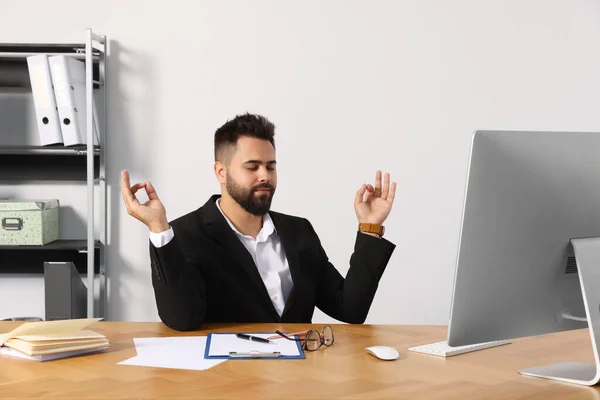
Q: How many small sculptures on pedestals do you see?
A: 0